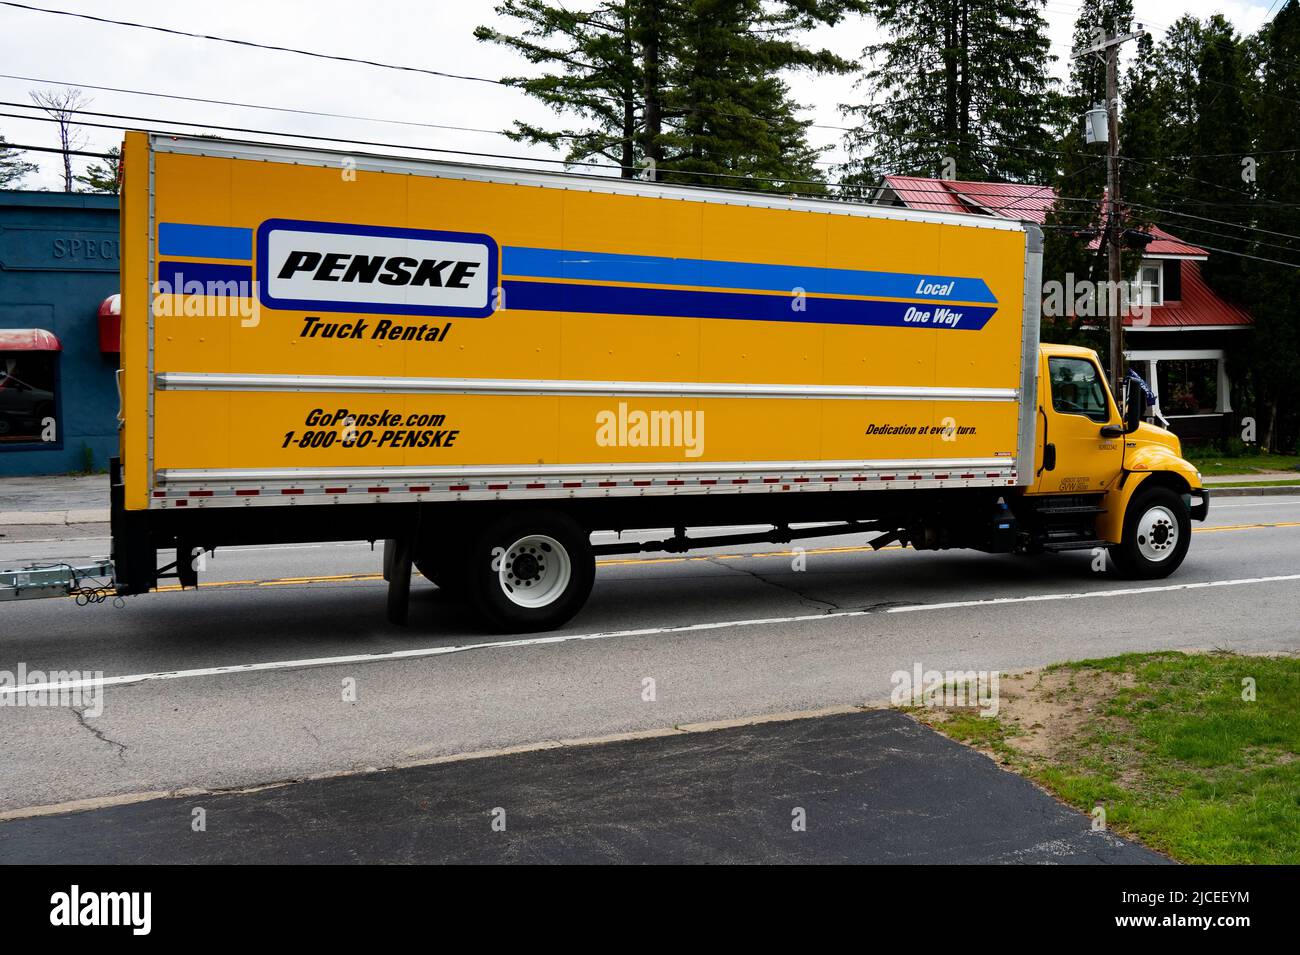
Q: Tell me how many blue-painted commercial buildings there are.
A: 1